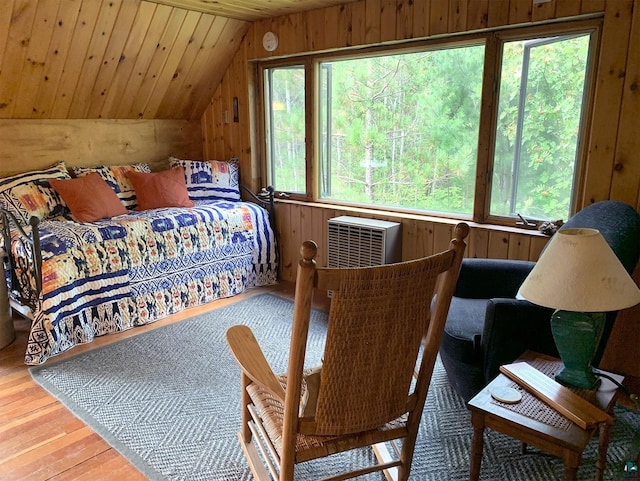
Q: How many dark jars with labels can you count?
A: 0